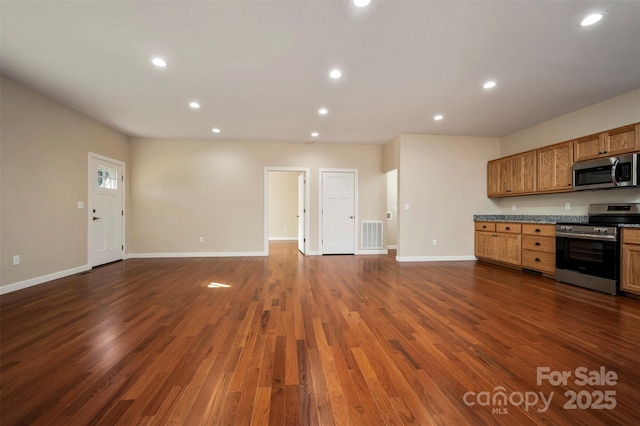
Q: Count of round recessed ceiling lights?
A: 10